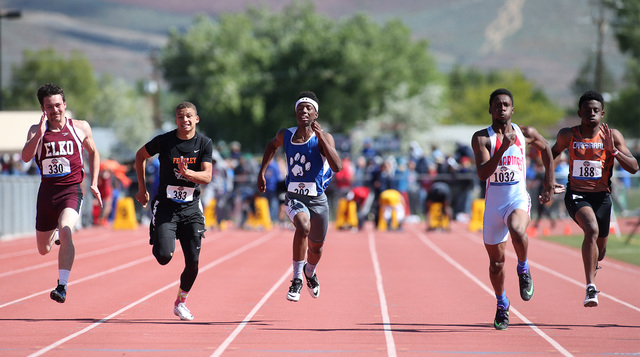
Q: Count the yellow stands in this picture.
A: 7